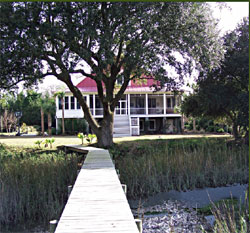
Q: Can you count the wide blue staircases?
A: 0